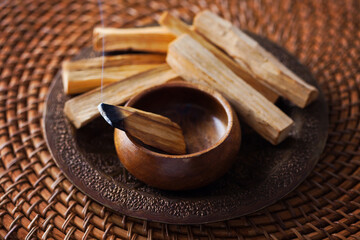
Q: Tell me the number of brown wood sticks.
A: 7